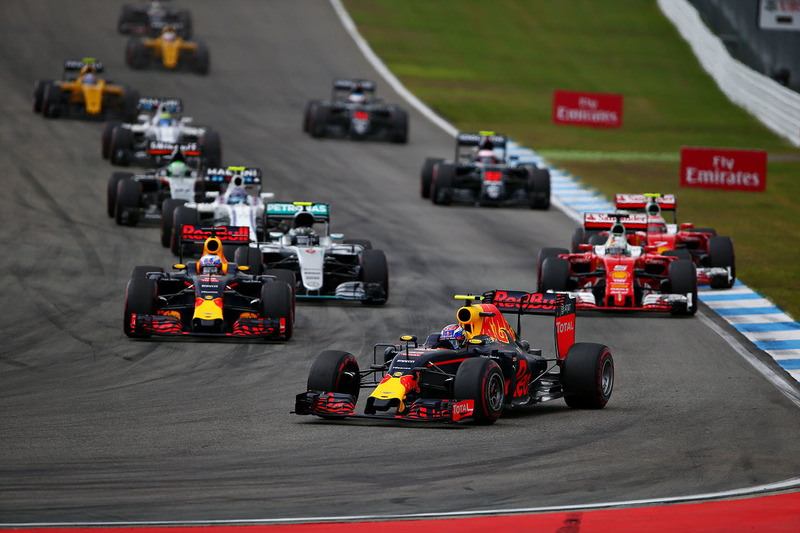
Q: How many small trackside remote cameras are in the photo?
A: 0